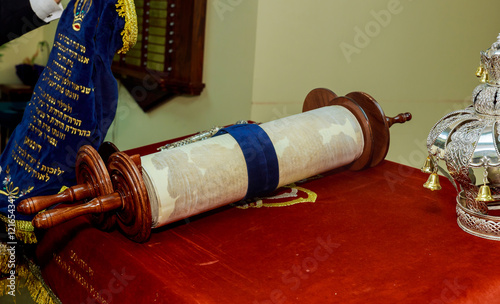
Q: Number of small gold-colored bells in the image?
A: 5